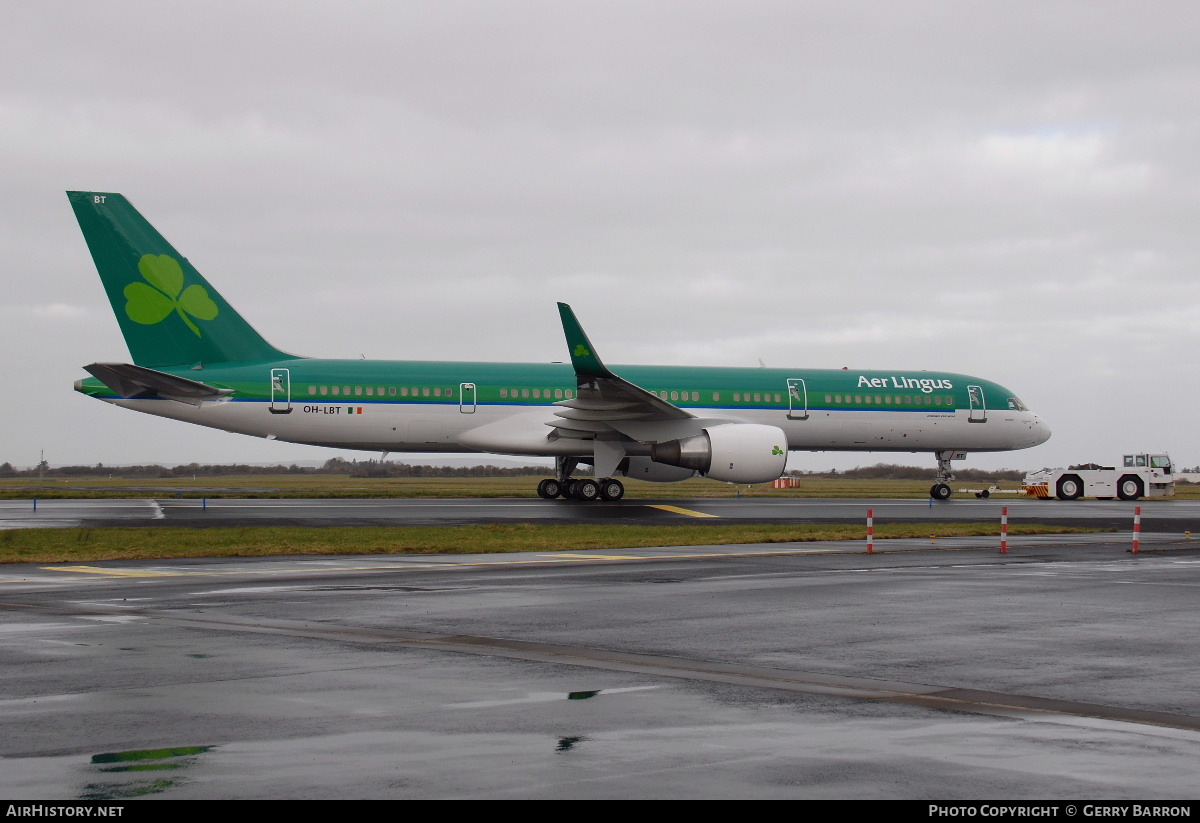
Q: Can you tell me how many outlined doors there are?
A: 4